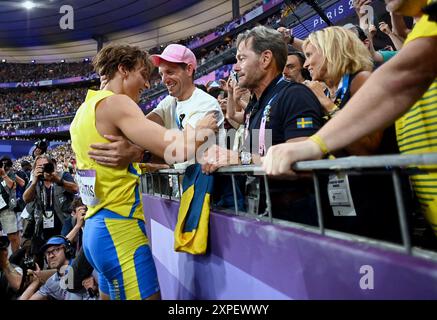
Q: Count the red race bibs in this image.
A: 0